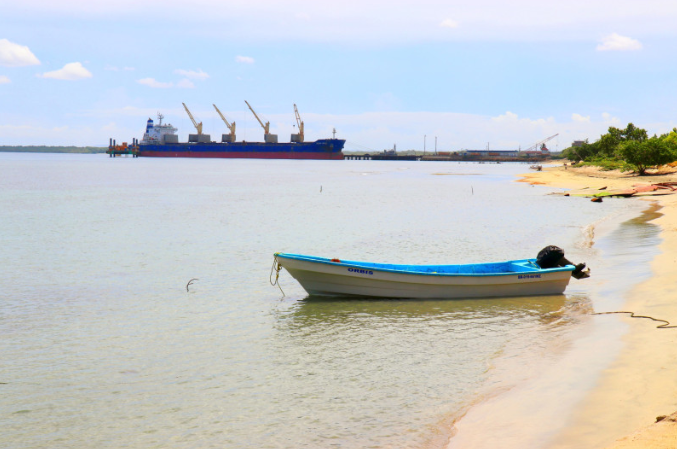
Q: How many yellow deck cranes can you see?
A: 4